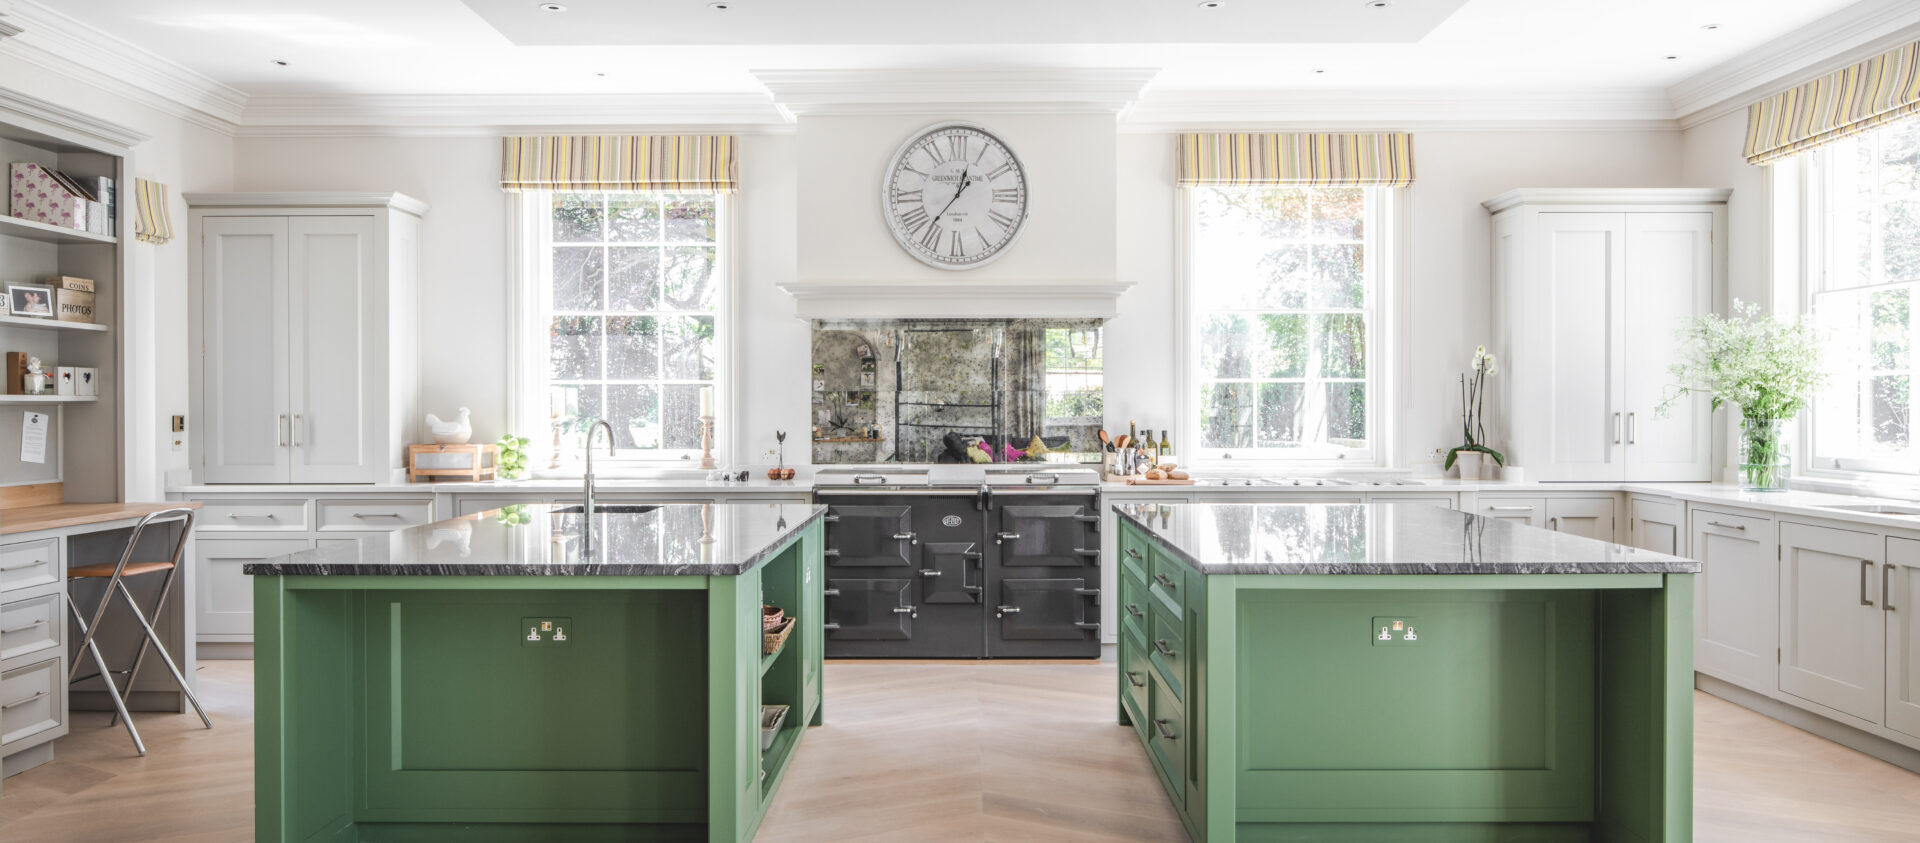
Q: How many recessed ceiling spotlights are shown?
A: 9